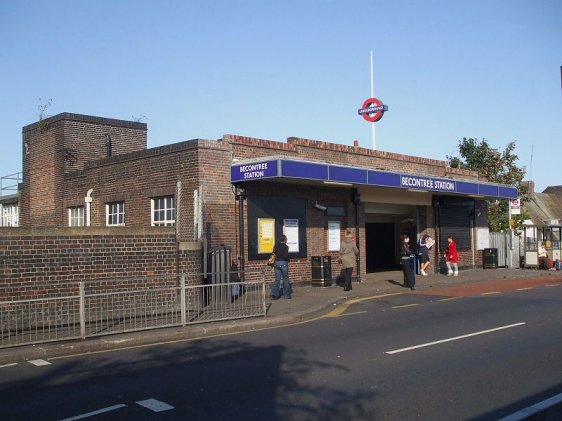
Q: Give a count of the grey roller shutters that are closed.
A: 1